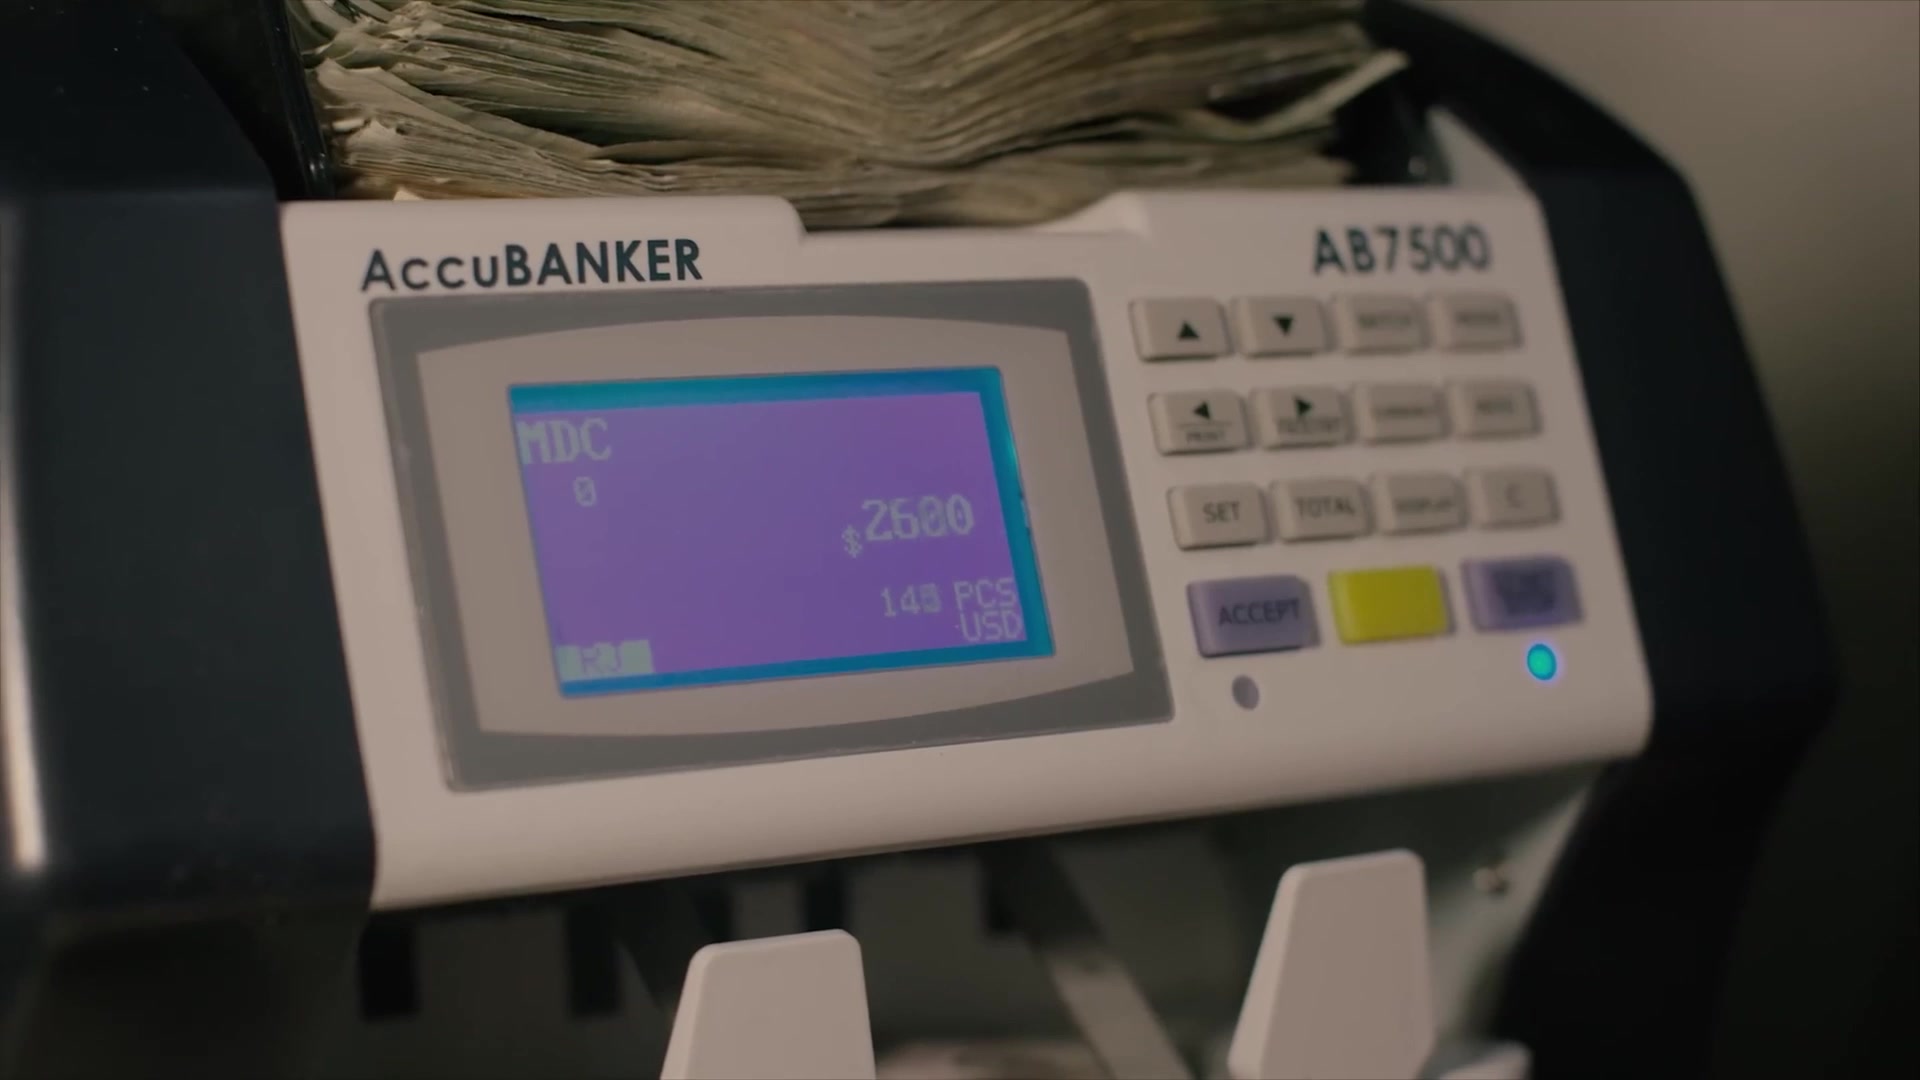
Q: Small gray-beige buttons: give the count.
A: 12